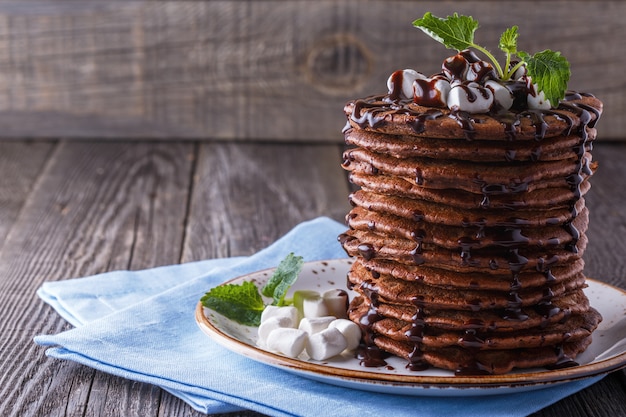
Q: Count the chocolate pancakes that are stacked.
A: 12